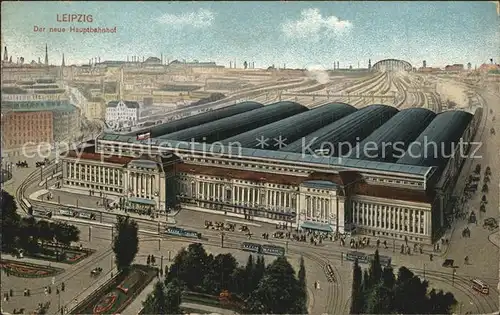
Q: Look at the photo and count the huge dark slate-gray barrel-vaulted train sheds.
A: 6